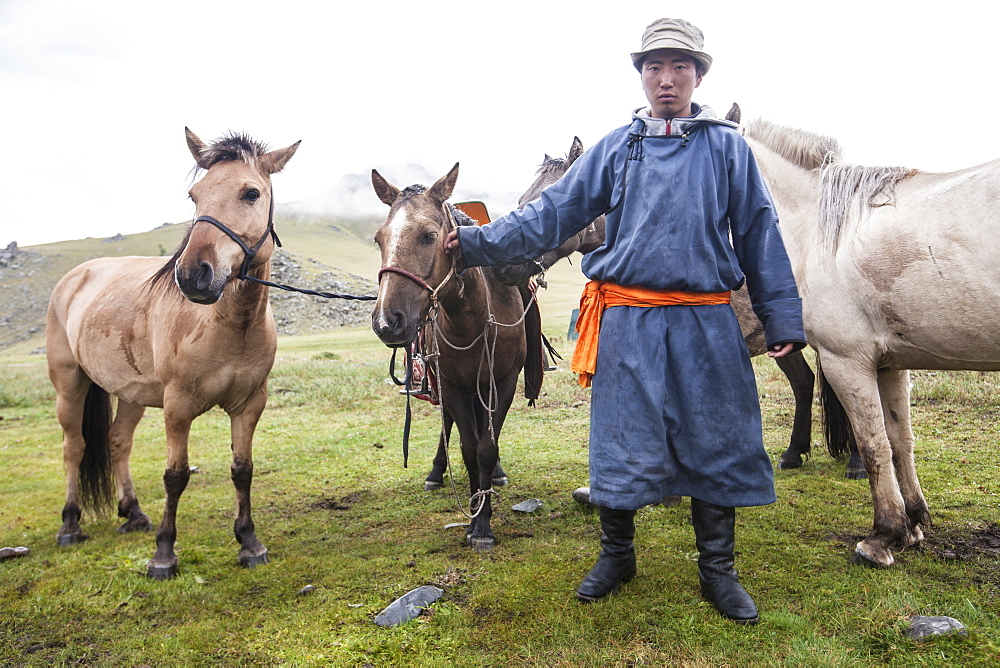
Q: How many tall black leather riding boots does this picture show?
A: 2